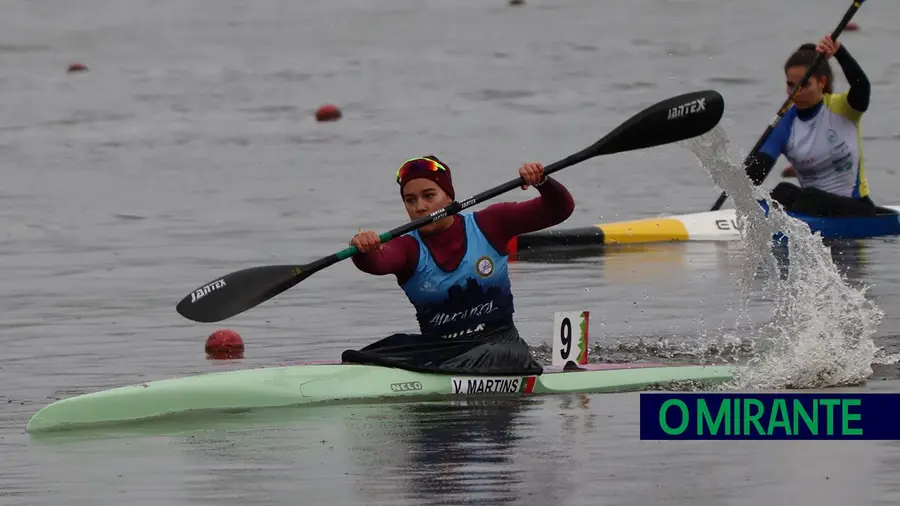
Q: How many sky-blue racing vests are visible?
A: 1